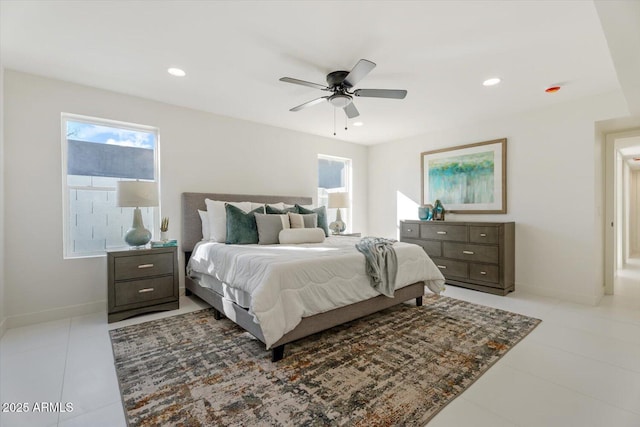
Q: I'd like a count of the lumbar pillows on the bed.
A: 1